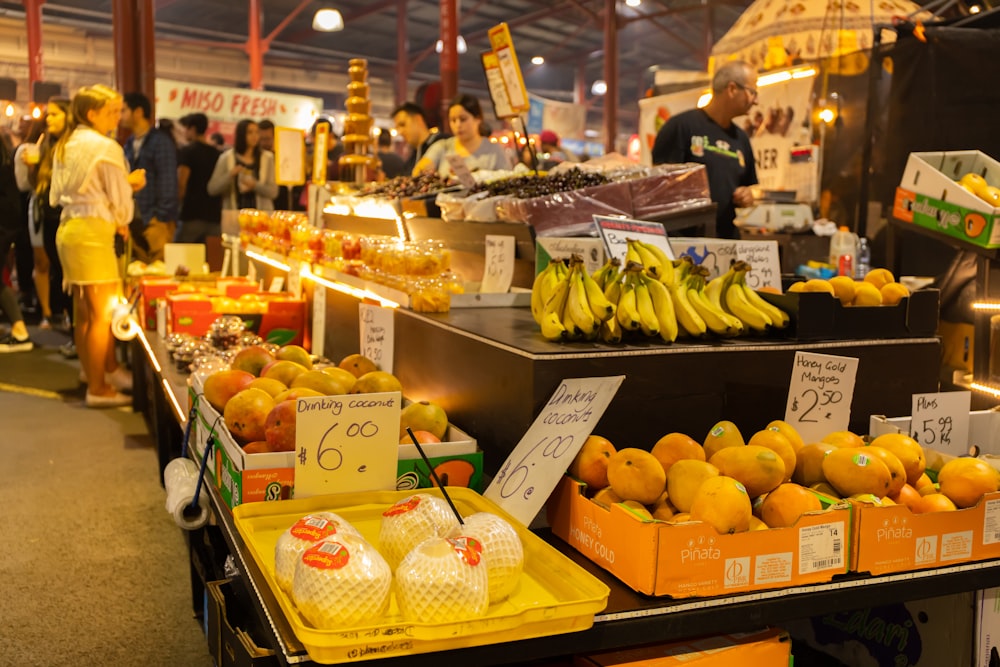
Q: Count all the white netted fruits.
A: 5